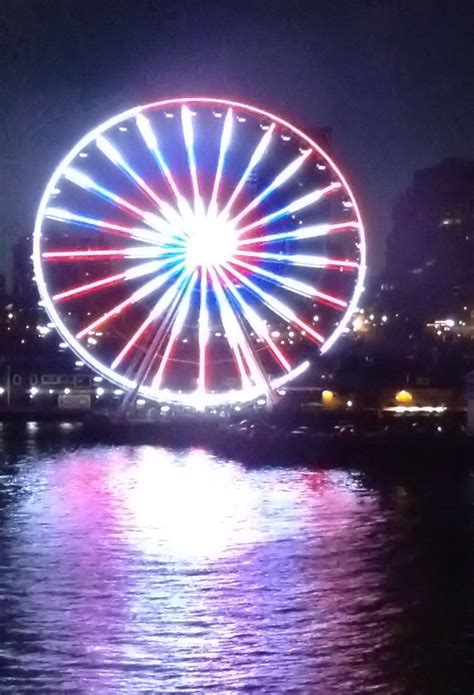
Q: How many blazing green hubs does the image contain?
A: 0